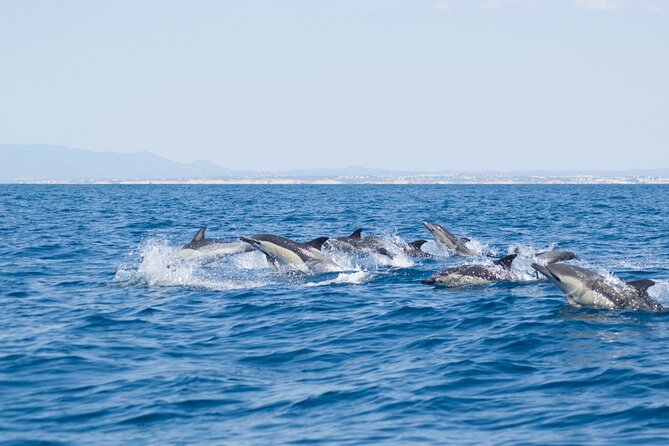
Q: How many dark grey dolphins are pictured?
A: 8